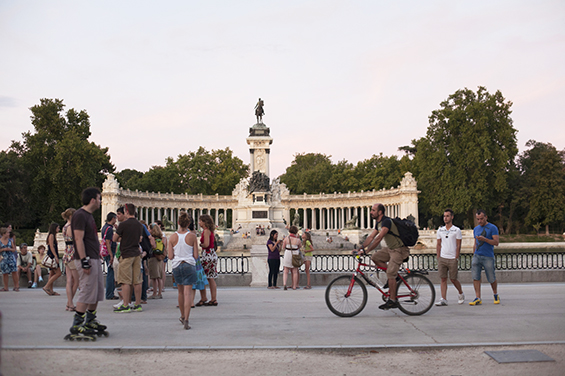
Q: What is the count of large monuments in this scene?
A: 1